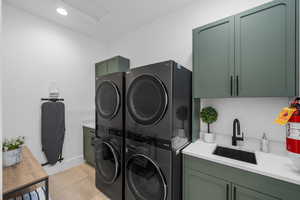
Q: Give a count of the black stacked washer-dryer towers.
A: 2